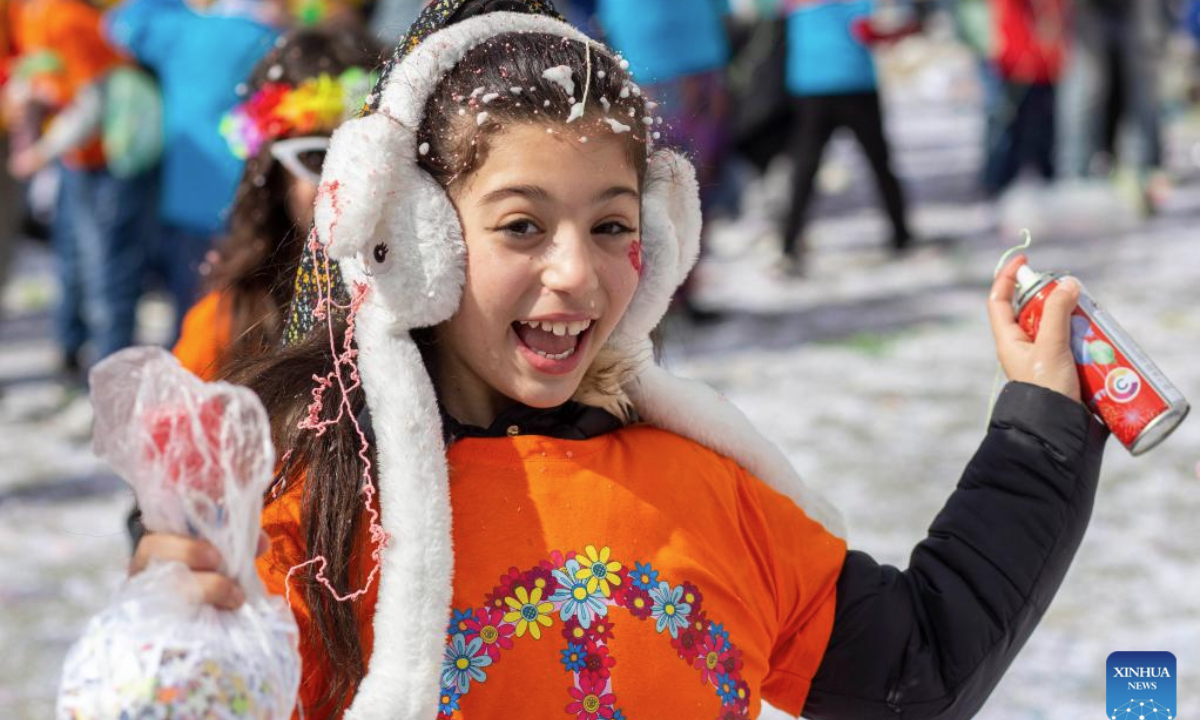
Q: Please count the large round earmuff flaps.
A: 2